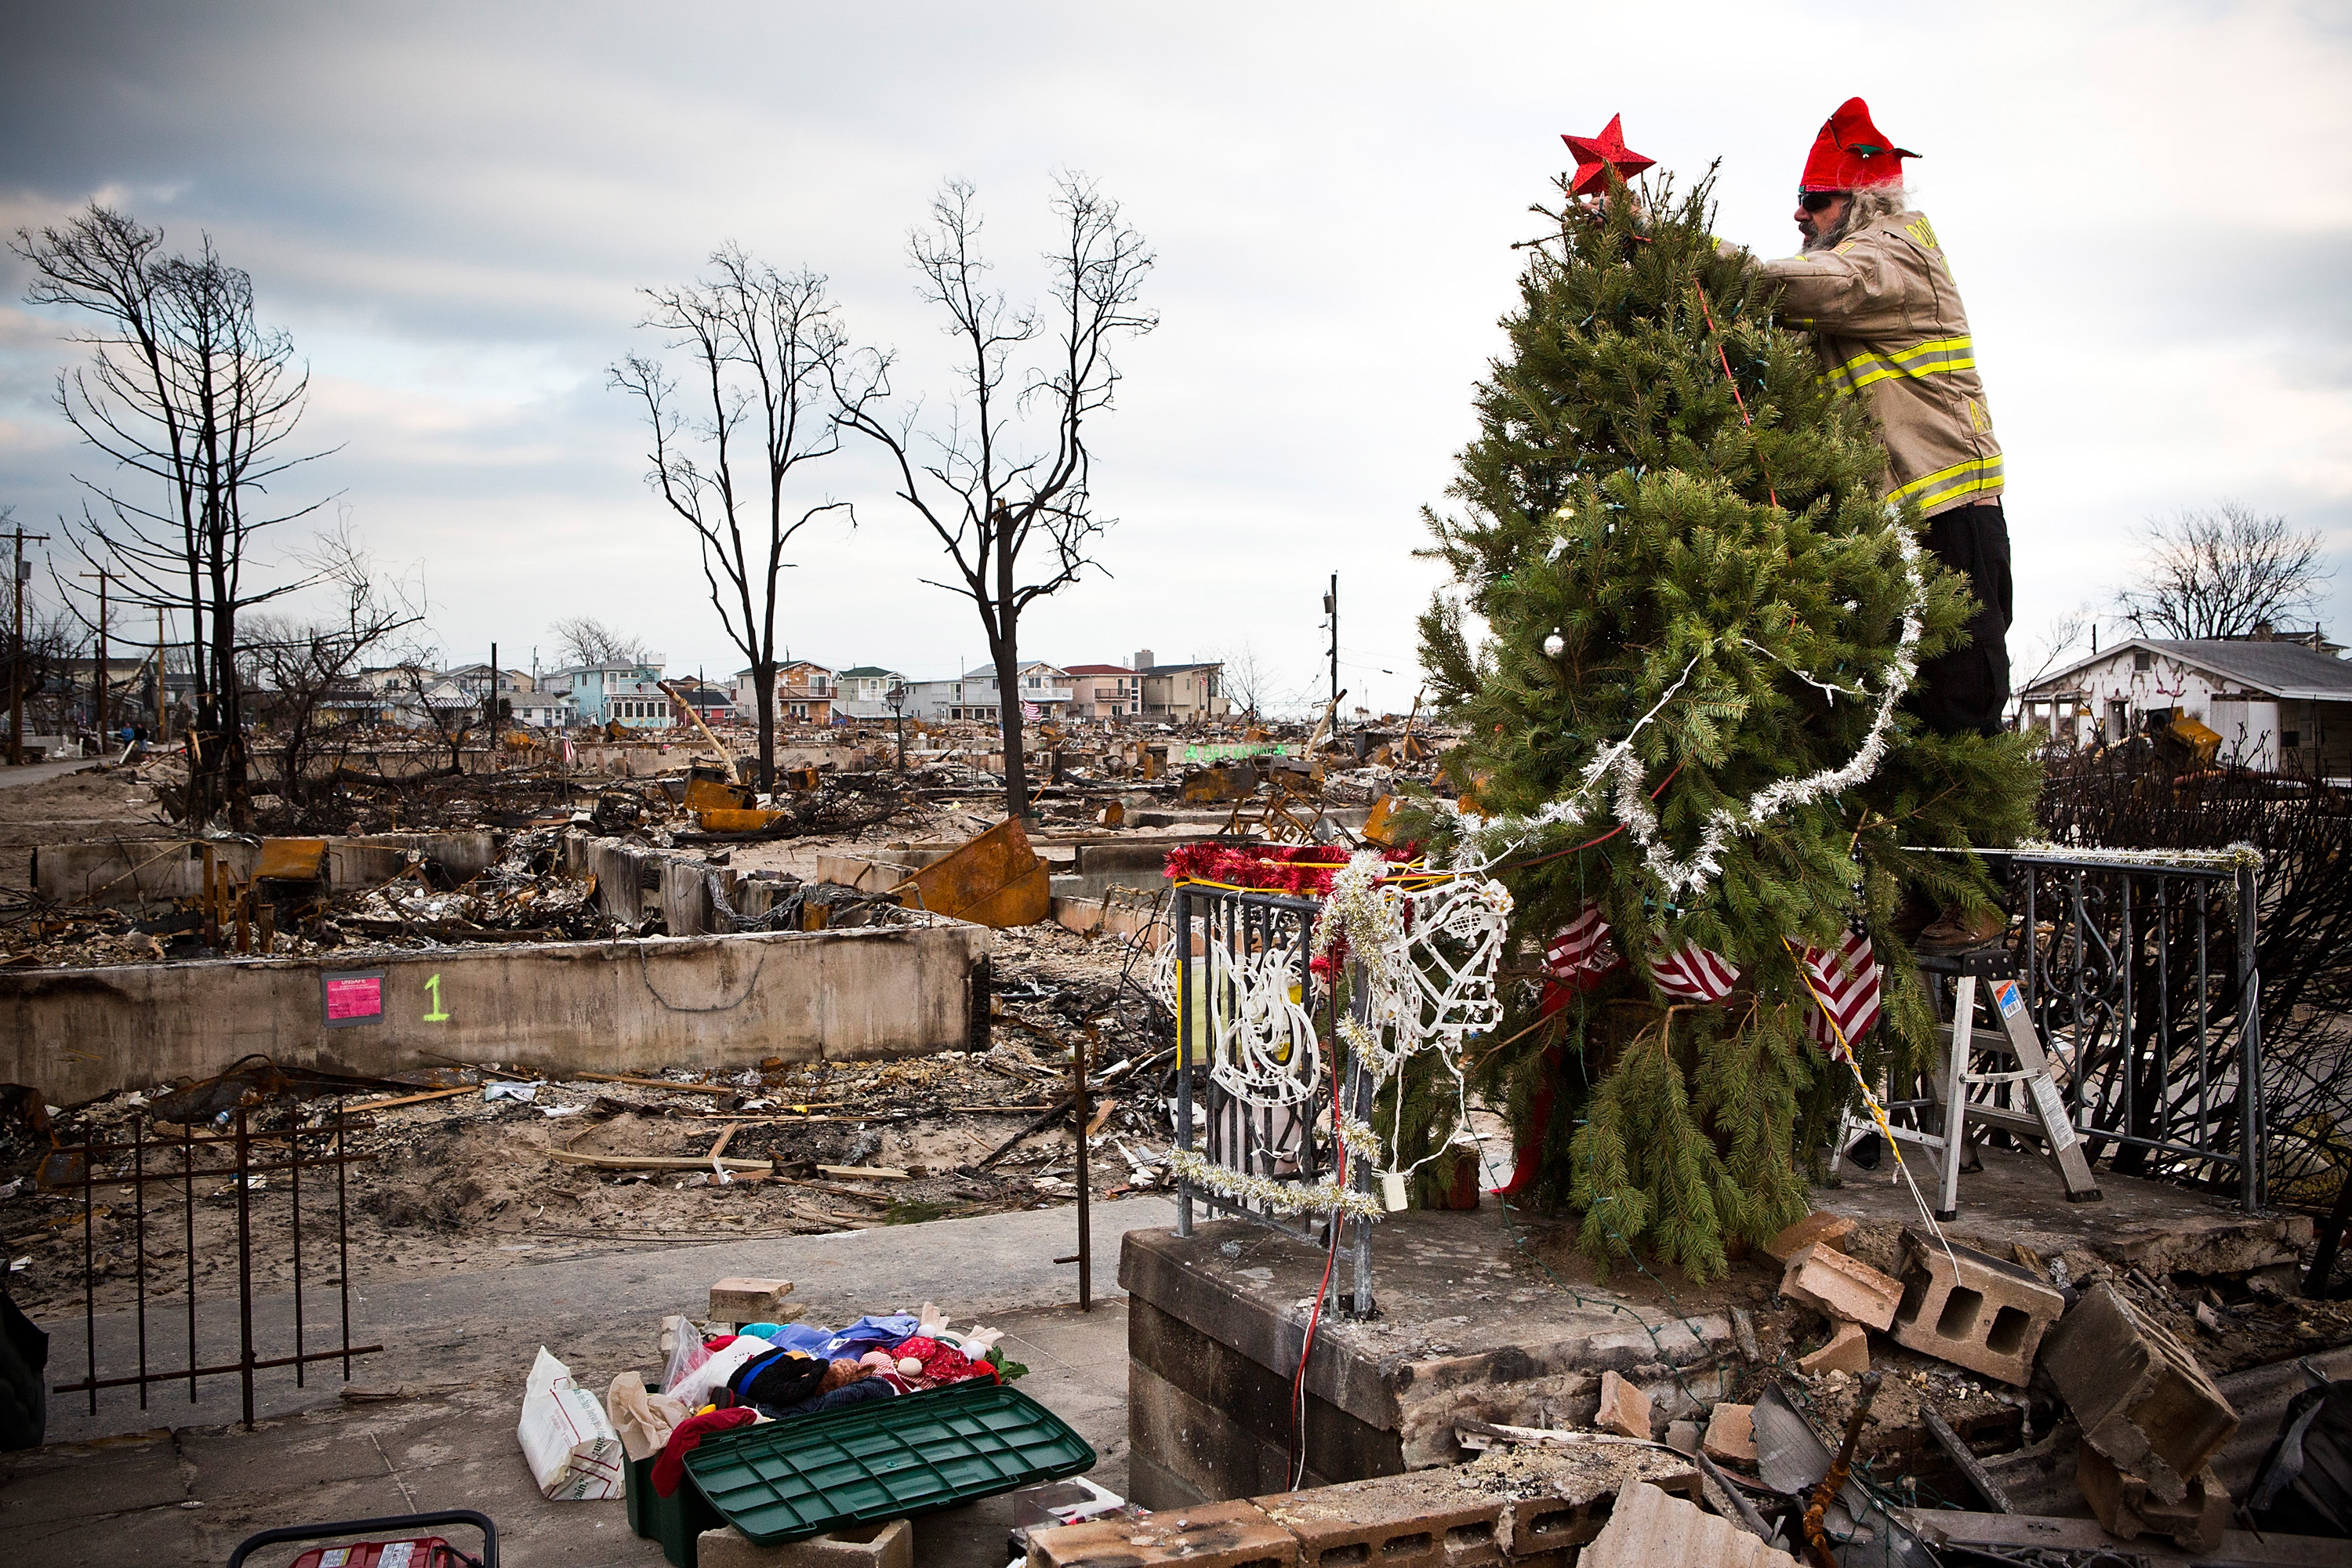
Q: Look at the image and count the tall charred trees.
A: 3